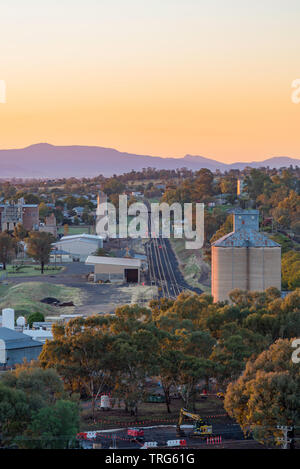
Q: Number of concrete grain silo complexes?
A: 1